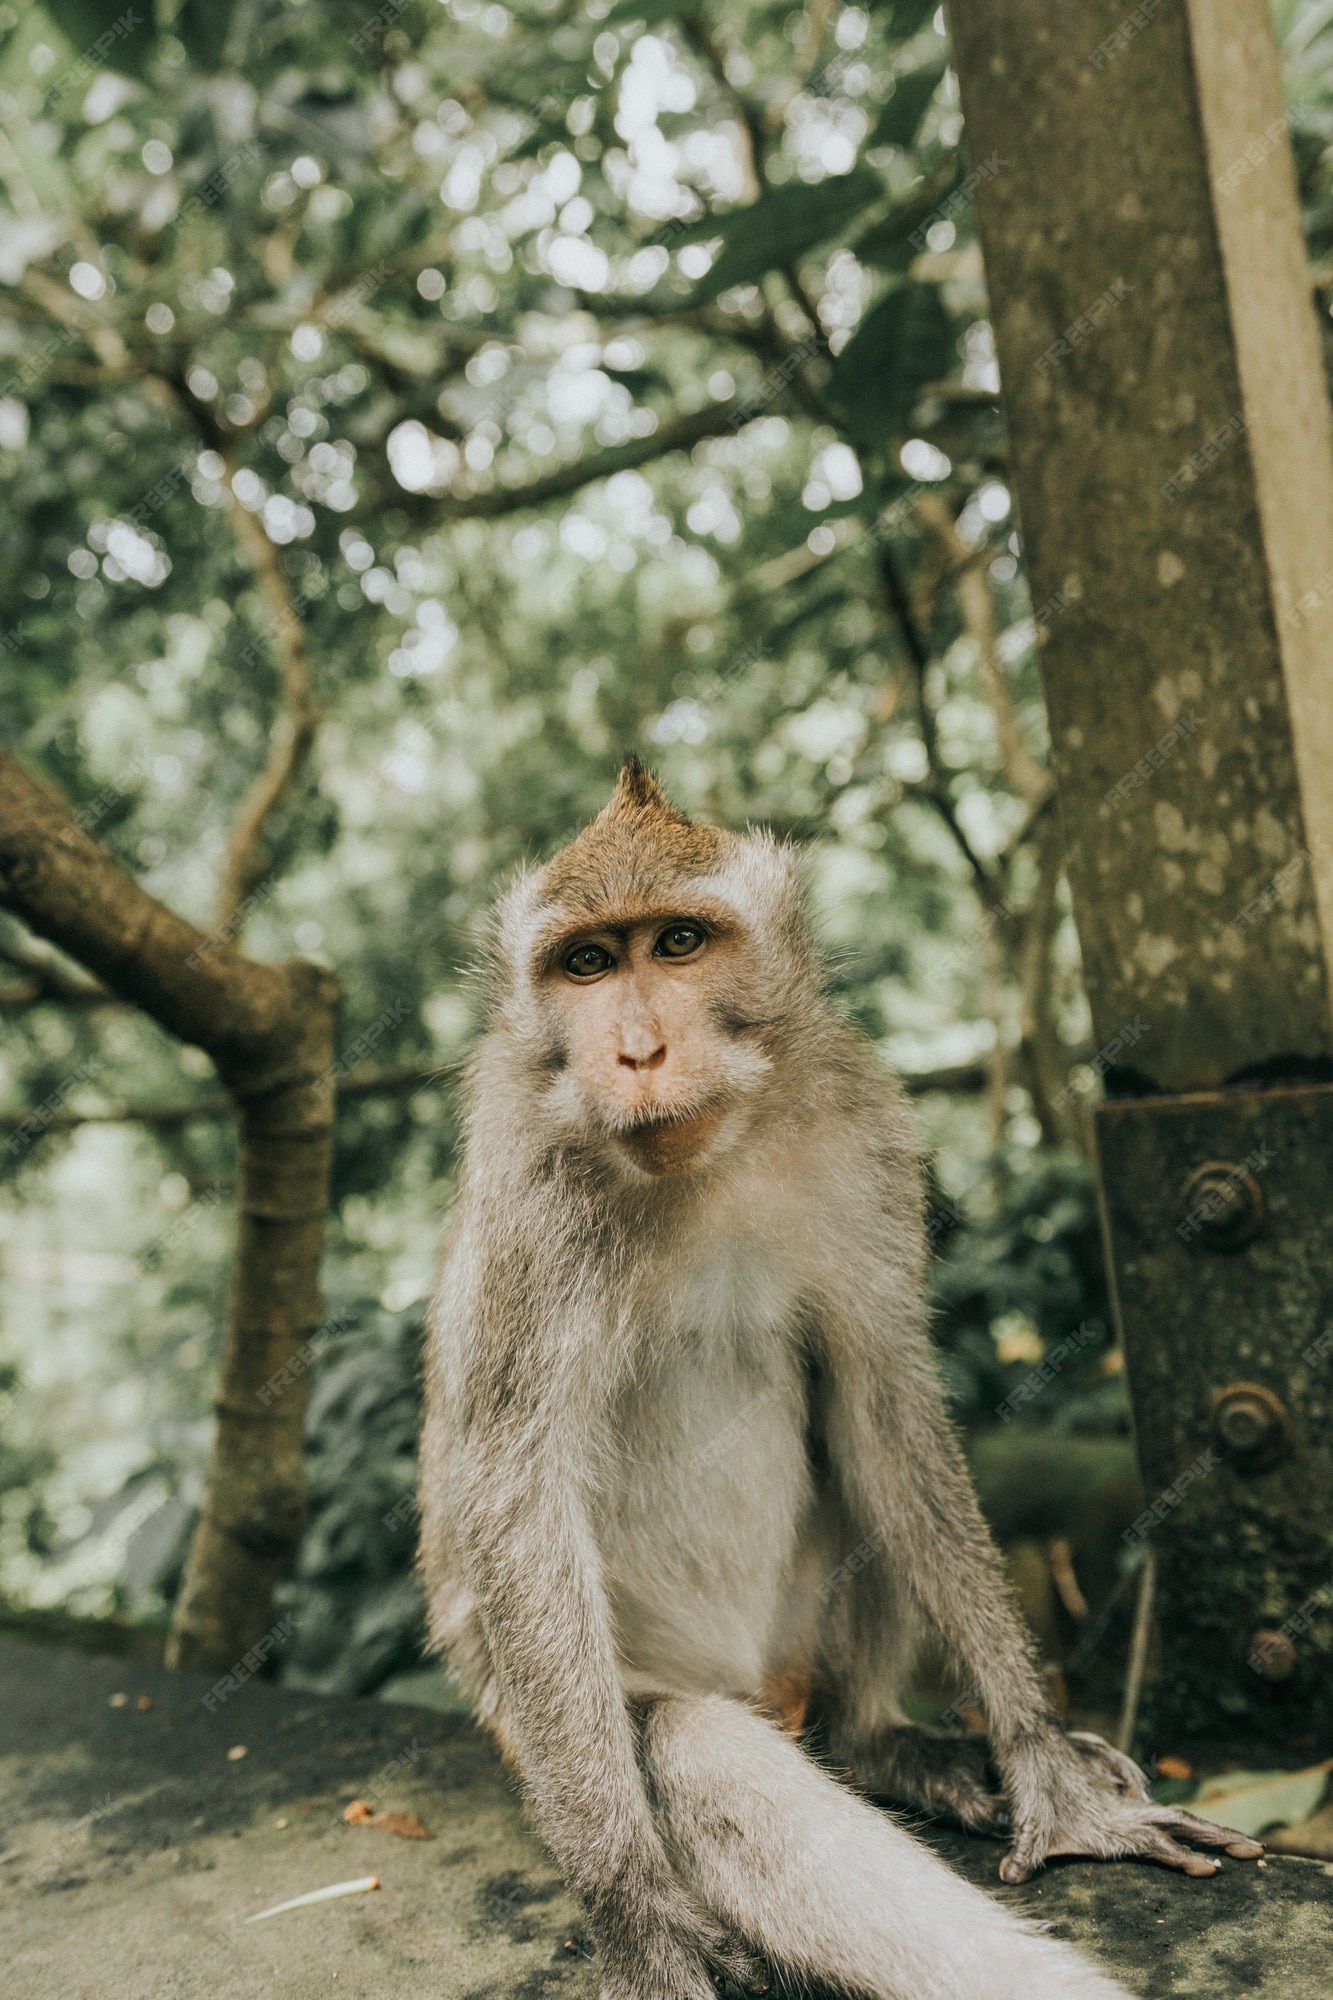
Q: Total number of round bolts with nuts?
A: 3